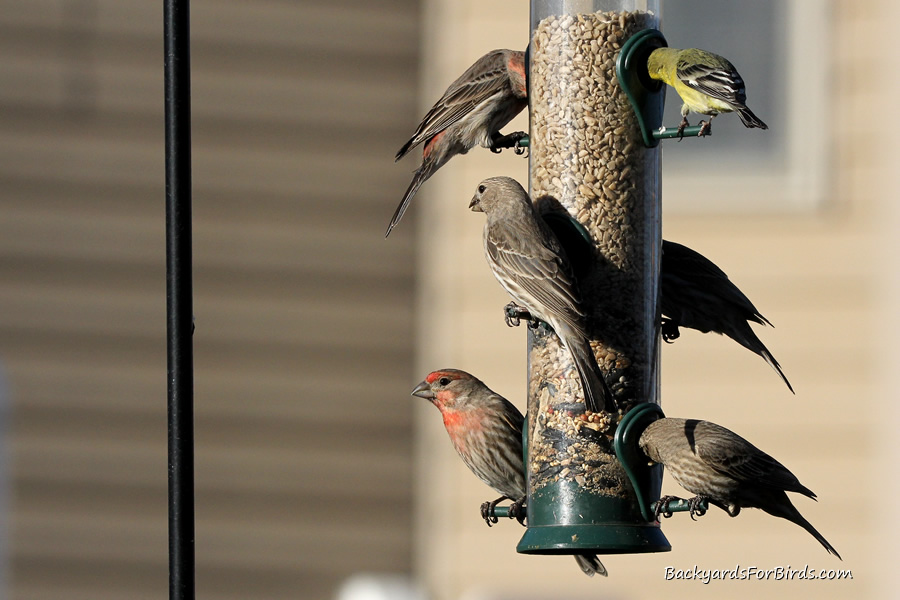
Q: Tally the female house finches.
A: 2